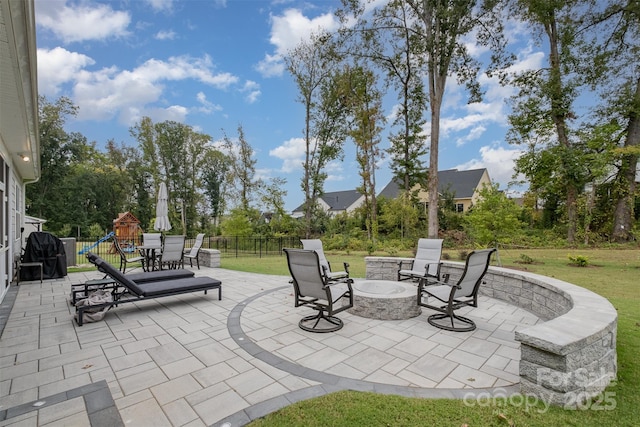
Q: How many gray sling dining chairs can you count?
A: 4